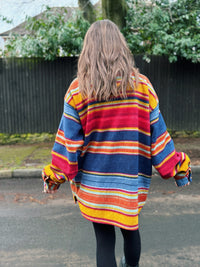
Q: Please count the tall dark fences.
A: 1